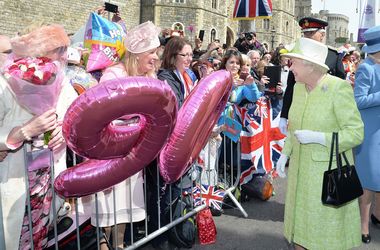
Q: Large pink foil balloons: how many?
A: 2